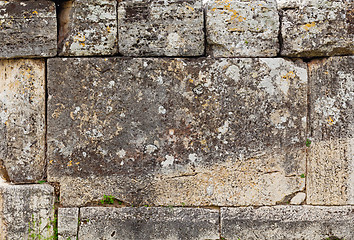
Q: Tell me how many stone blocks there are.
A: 12